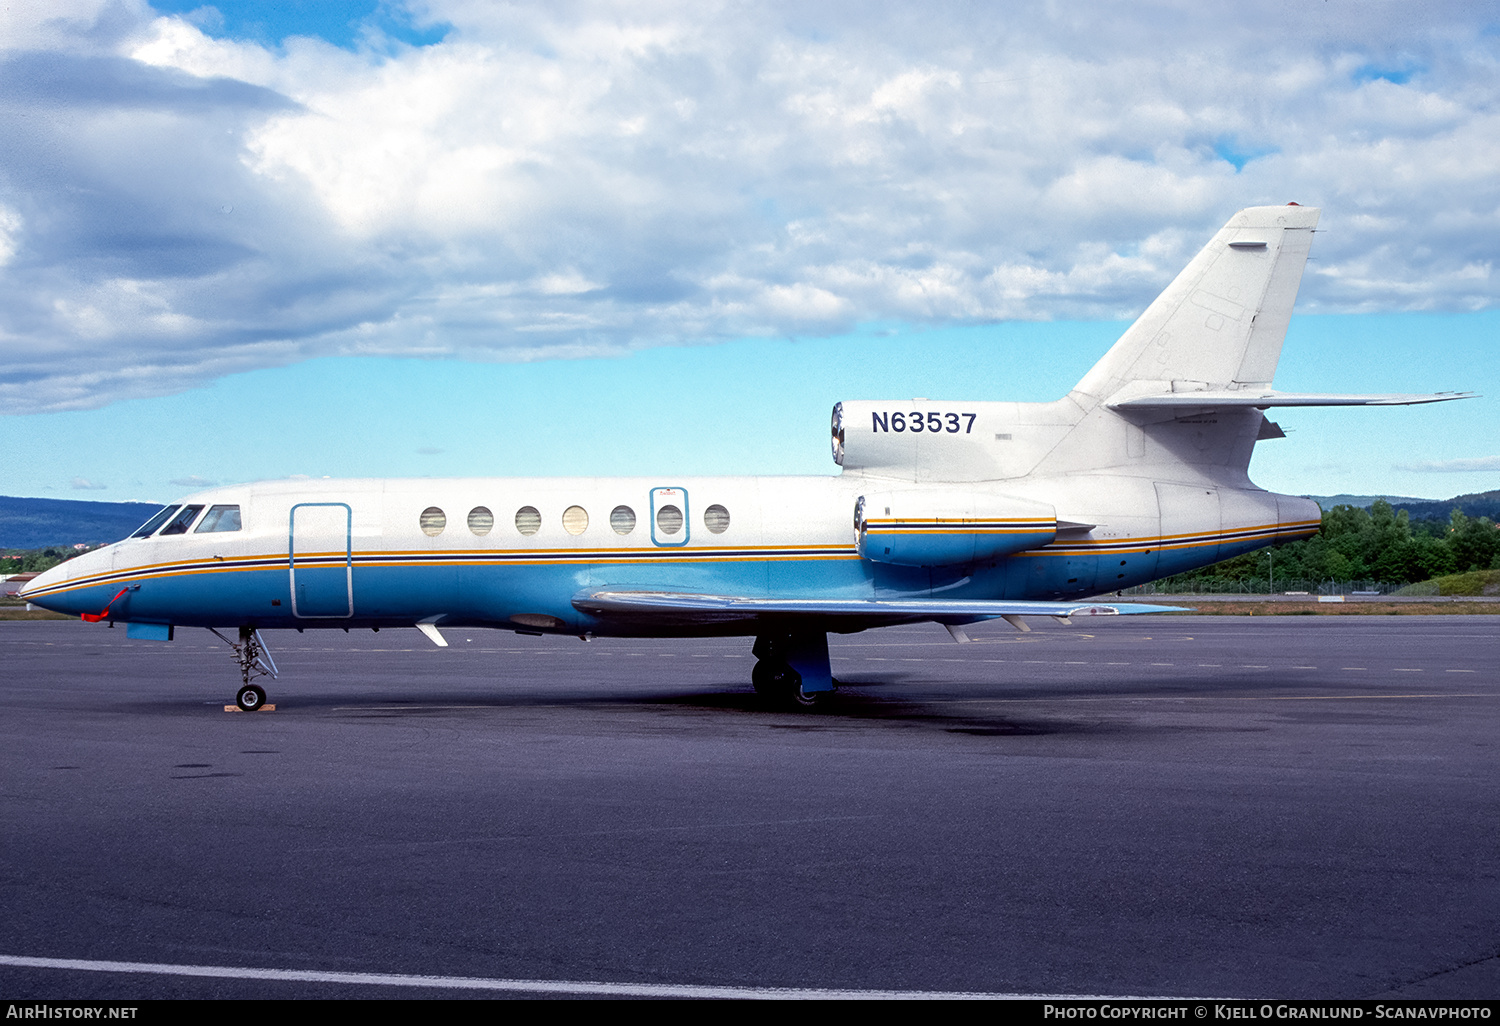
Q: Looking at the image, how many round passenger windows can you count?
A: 7